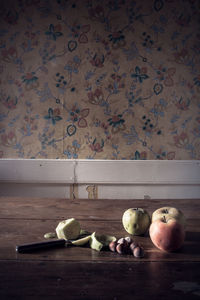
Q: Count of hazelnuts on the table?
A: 6